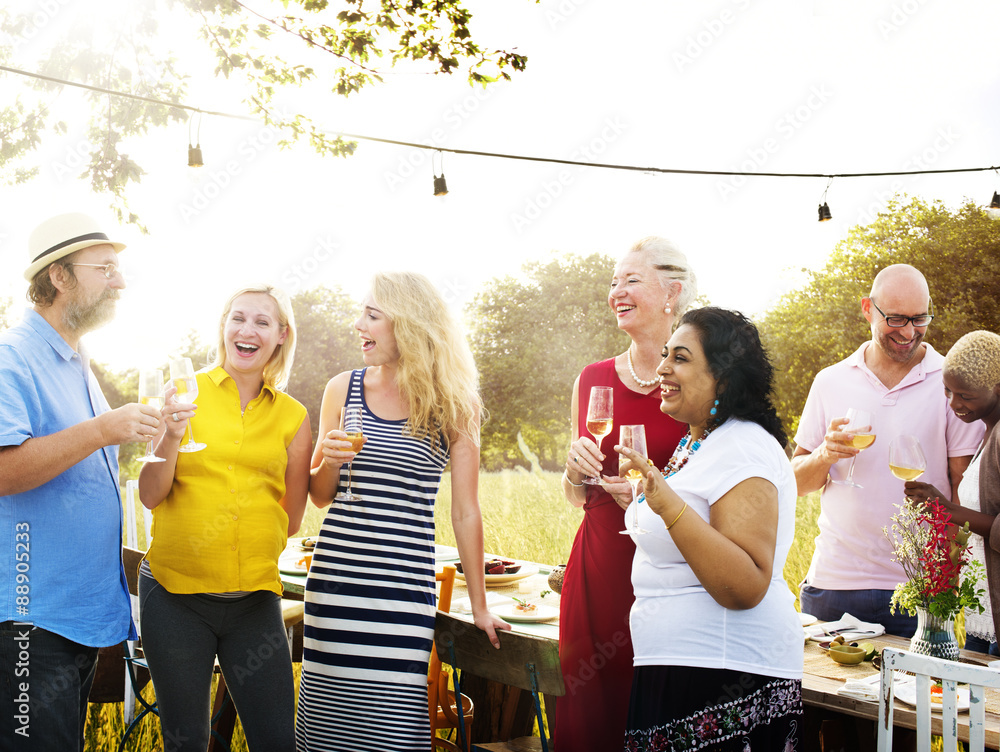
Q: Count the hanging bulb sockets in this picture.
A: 4